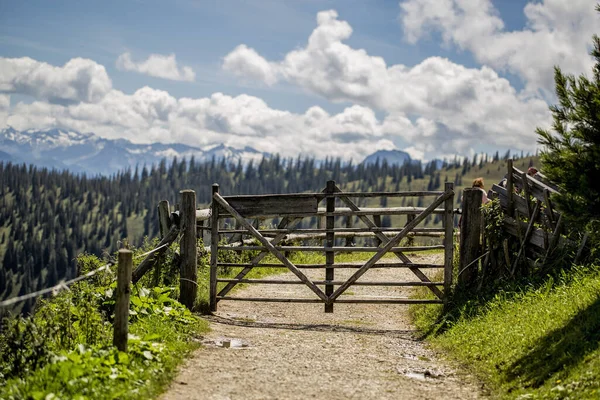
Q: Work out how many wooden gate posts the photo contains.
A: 2